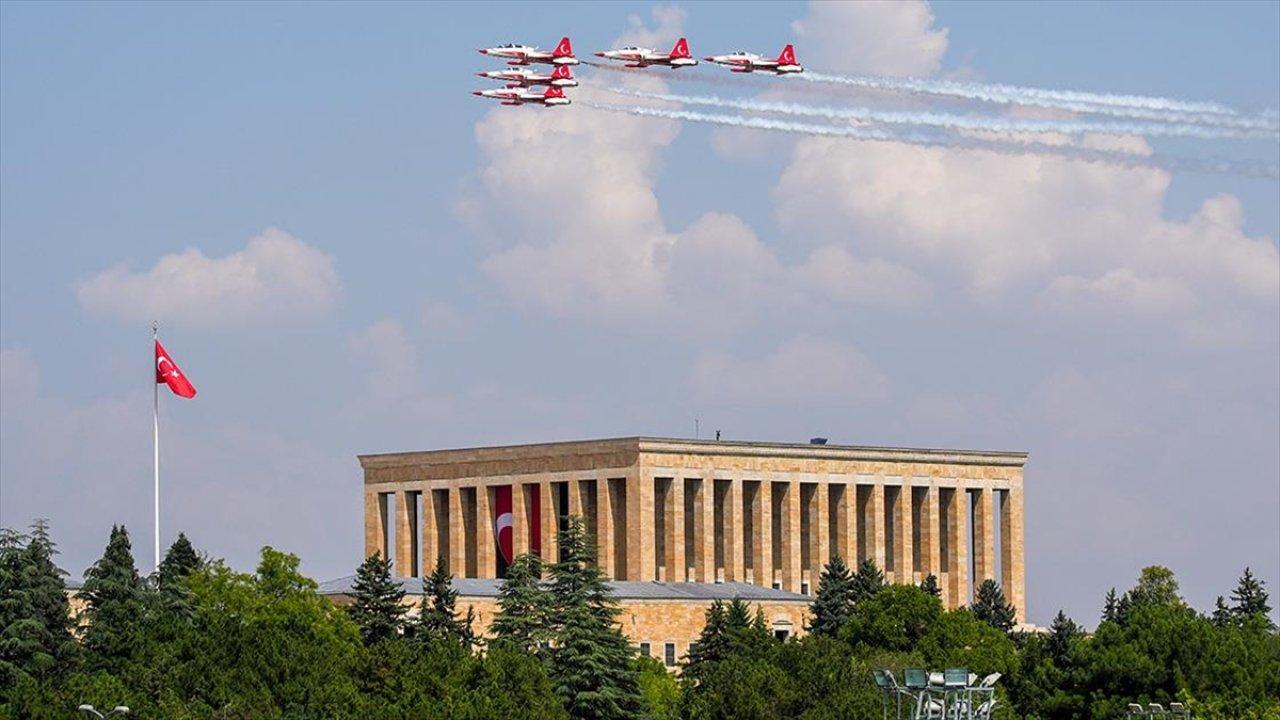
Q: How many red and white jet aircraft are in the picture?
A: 5